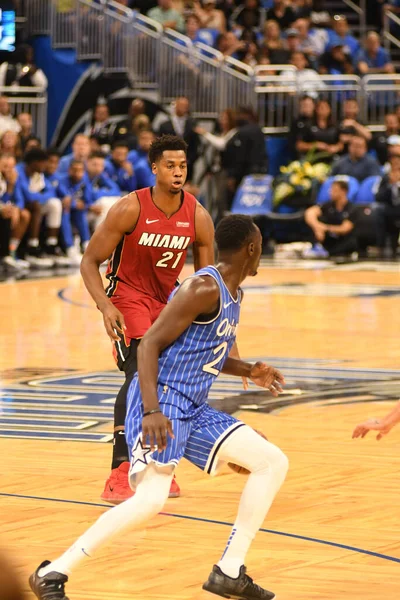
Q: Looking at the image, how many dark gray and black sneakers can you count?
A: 2